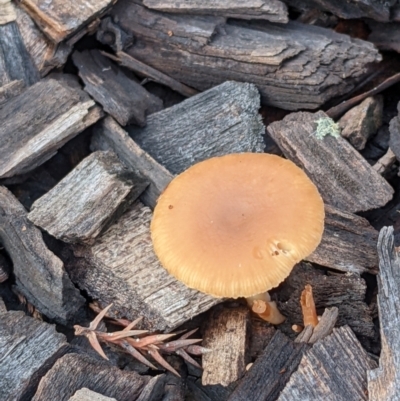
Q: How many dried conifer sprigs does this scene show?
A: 1